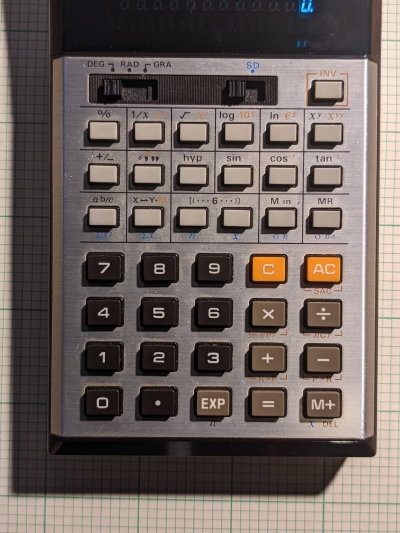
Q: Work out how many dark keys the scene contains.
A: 11